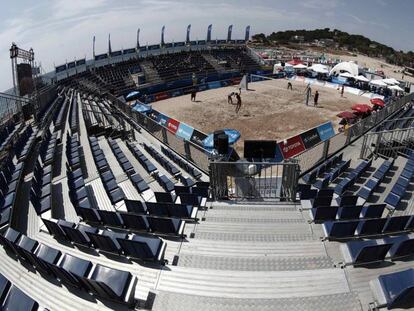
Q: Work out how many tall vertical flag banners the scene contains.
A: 8